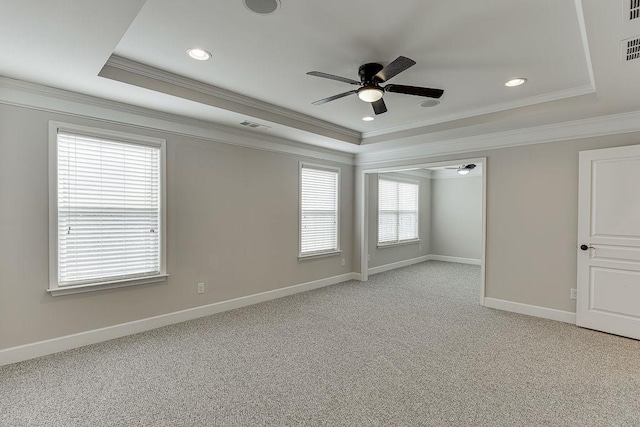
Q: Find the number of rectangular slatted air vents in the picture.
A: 3